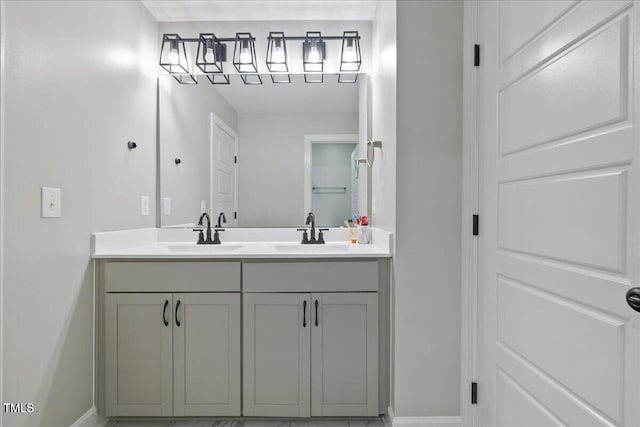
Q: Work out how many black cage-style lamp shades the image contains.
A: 6